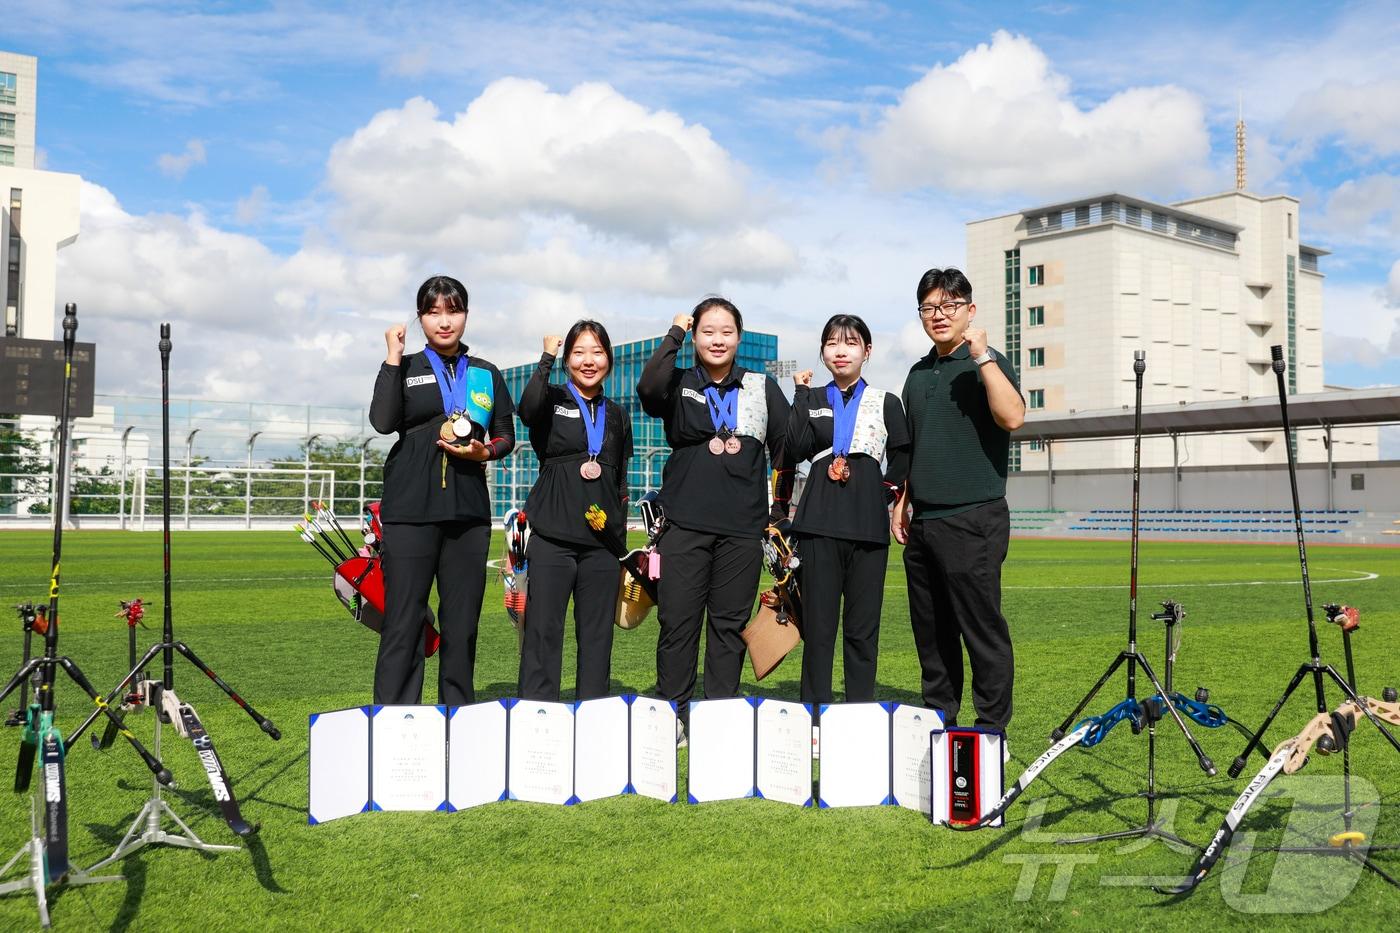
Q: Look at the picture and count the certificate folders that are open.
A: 5